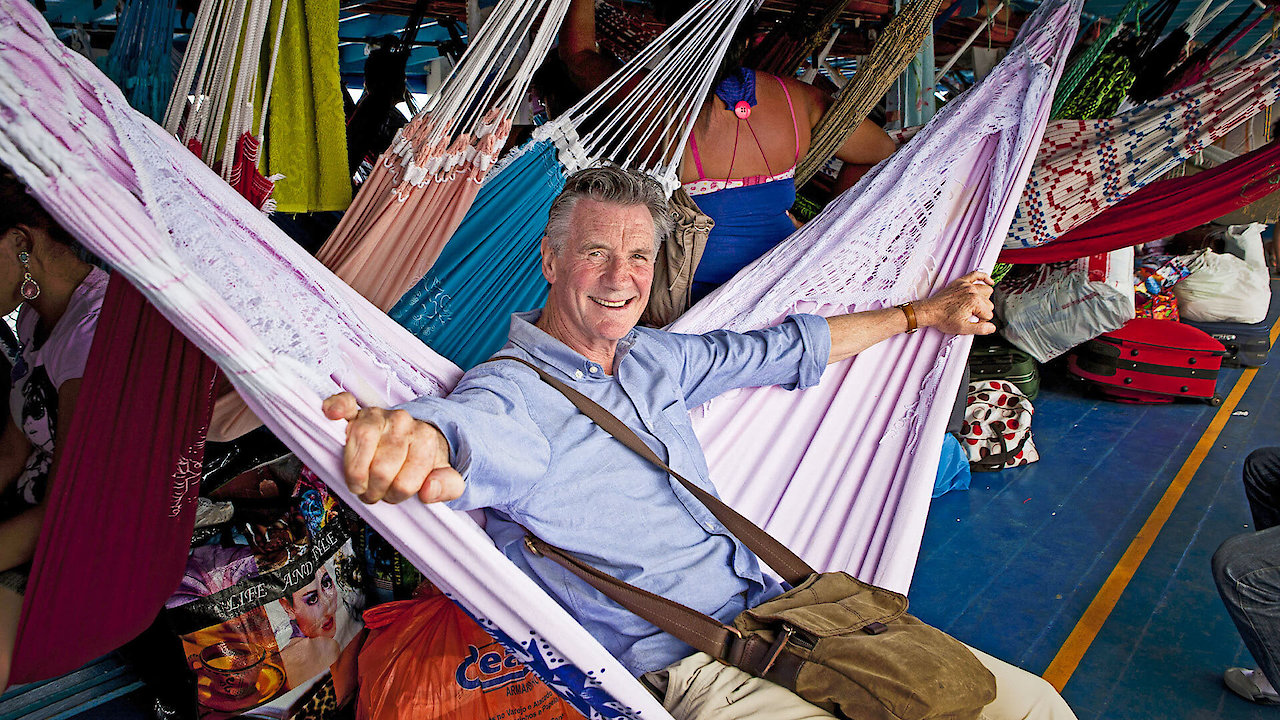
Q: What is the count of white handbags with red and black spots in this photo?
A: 1